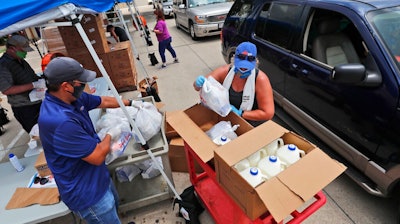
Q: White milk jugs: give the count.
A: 7